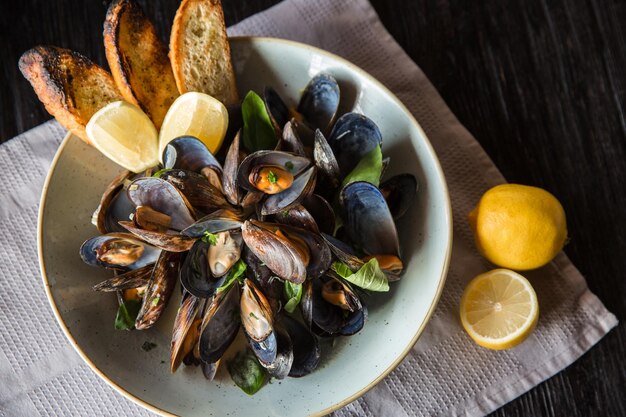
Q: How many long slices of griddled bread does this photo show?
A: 3